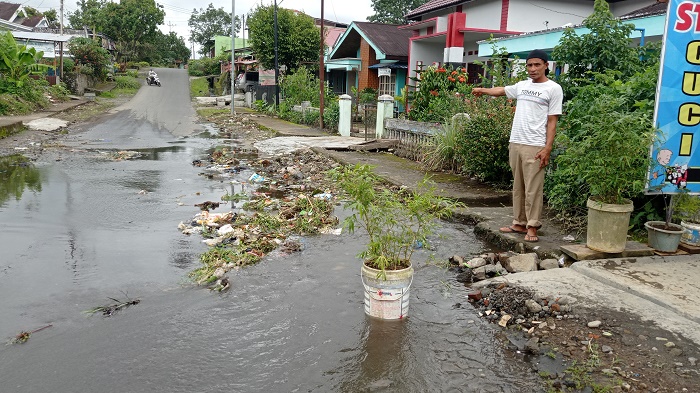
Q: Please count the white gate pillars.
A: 2